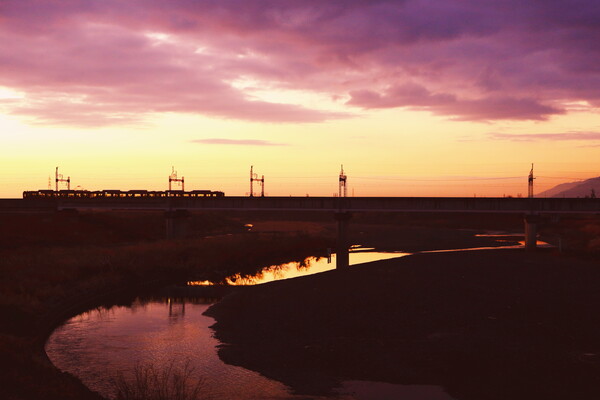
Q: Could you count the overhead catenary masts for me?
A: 5